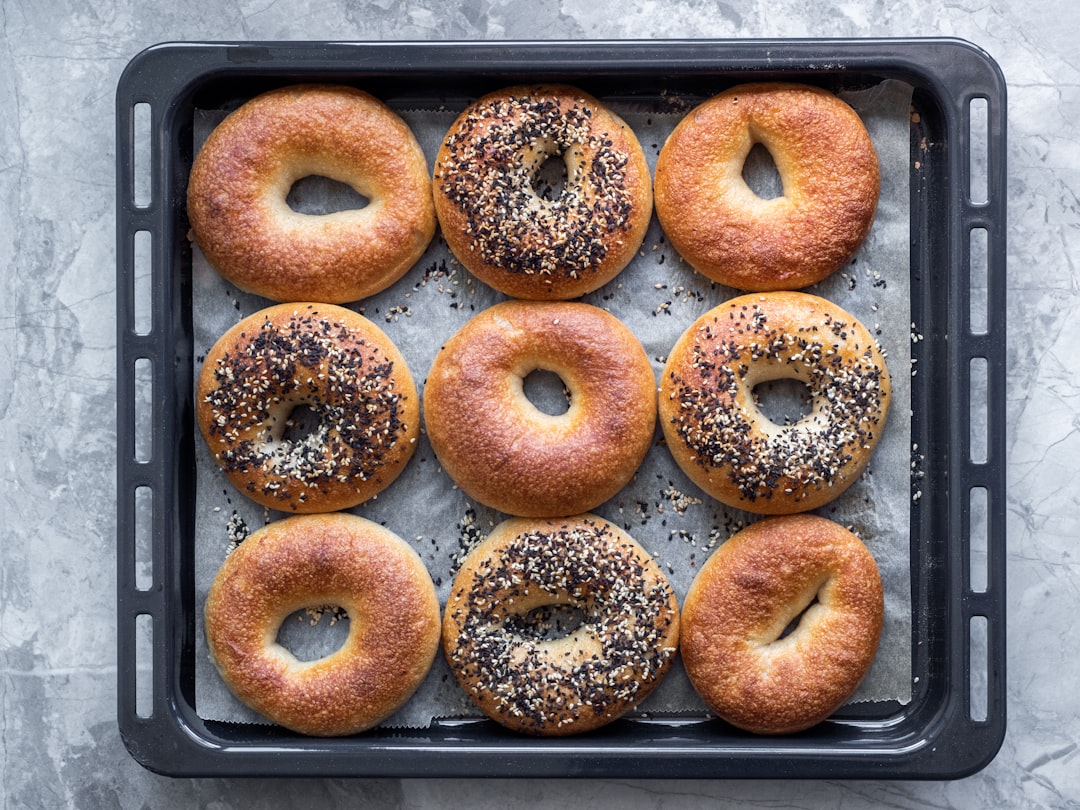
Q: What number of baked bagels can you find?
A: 9